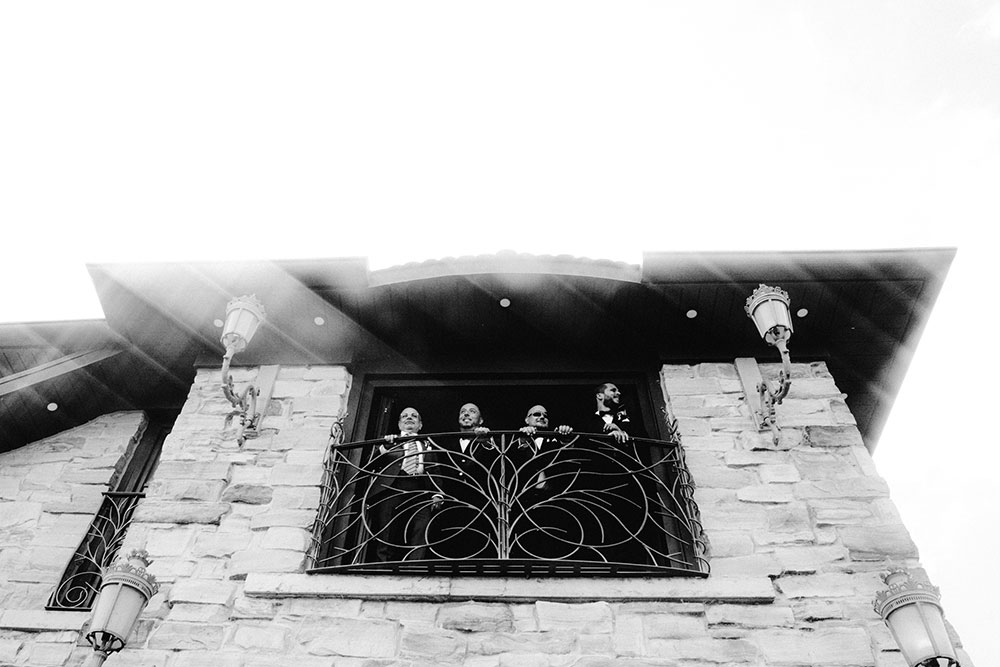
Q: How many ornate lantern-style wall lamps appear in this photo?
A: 4